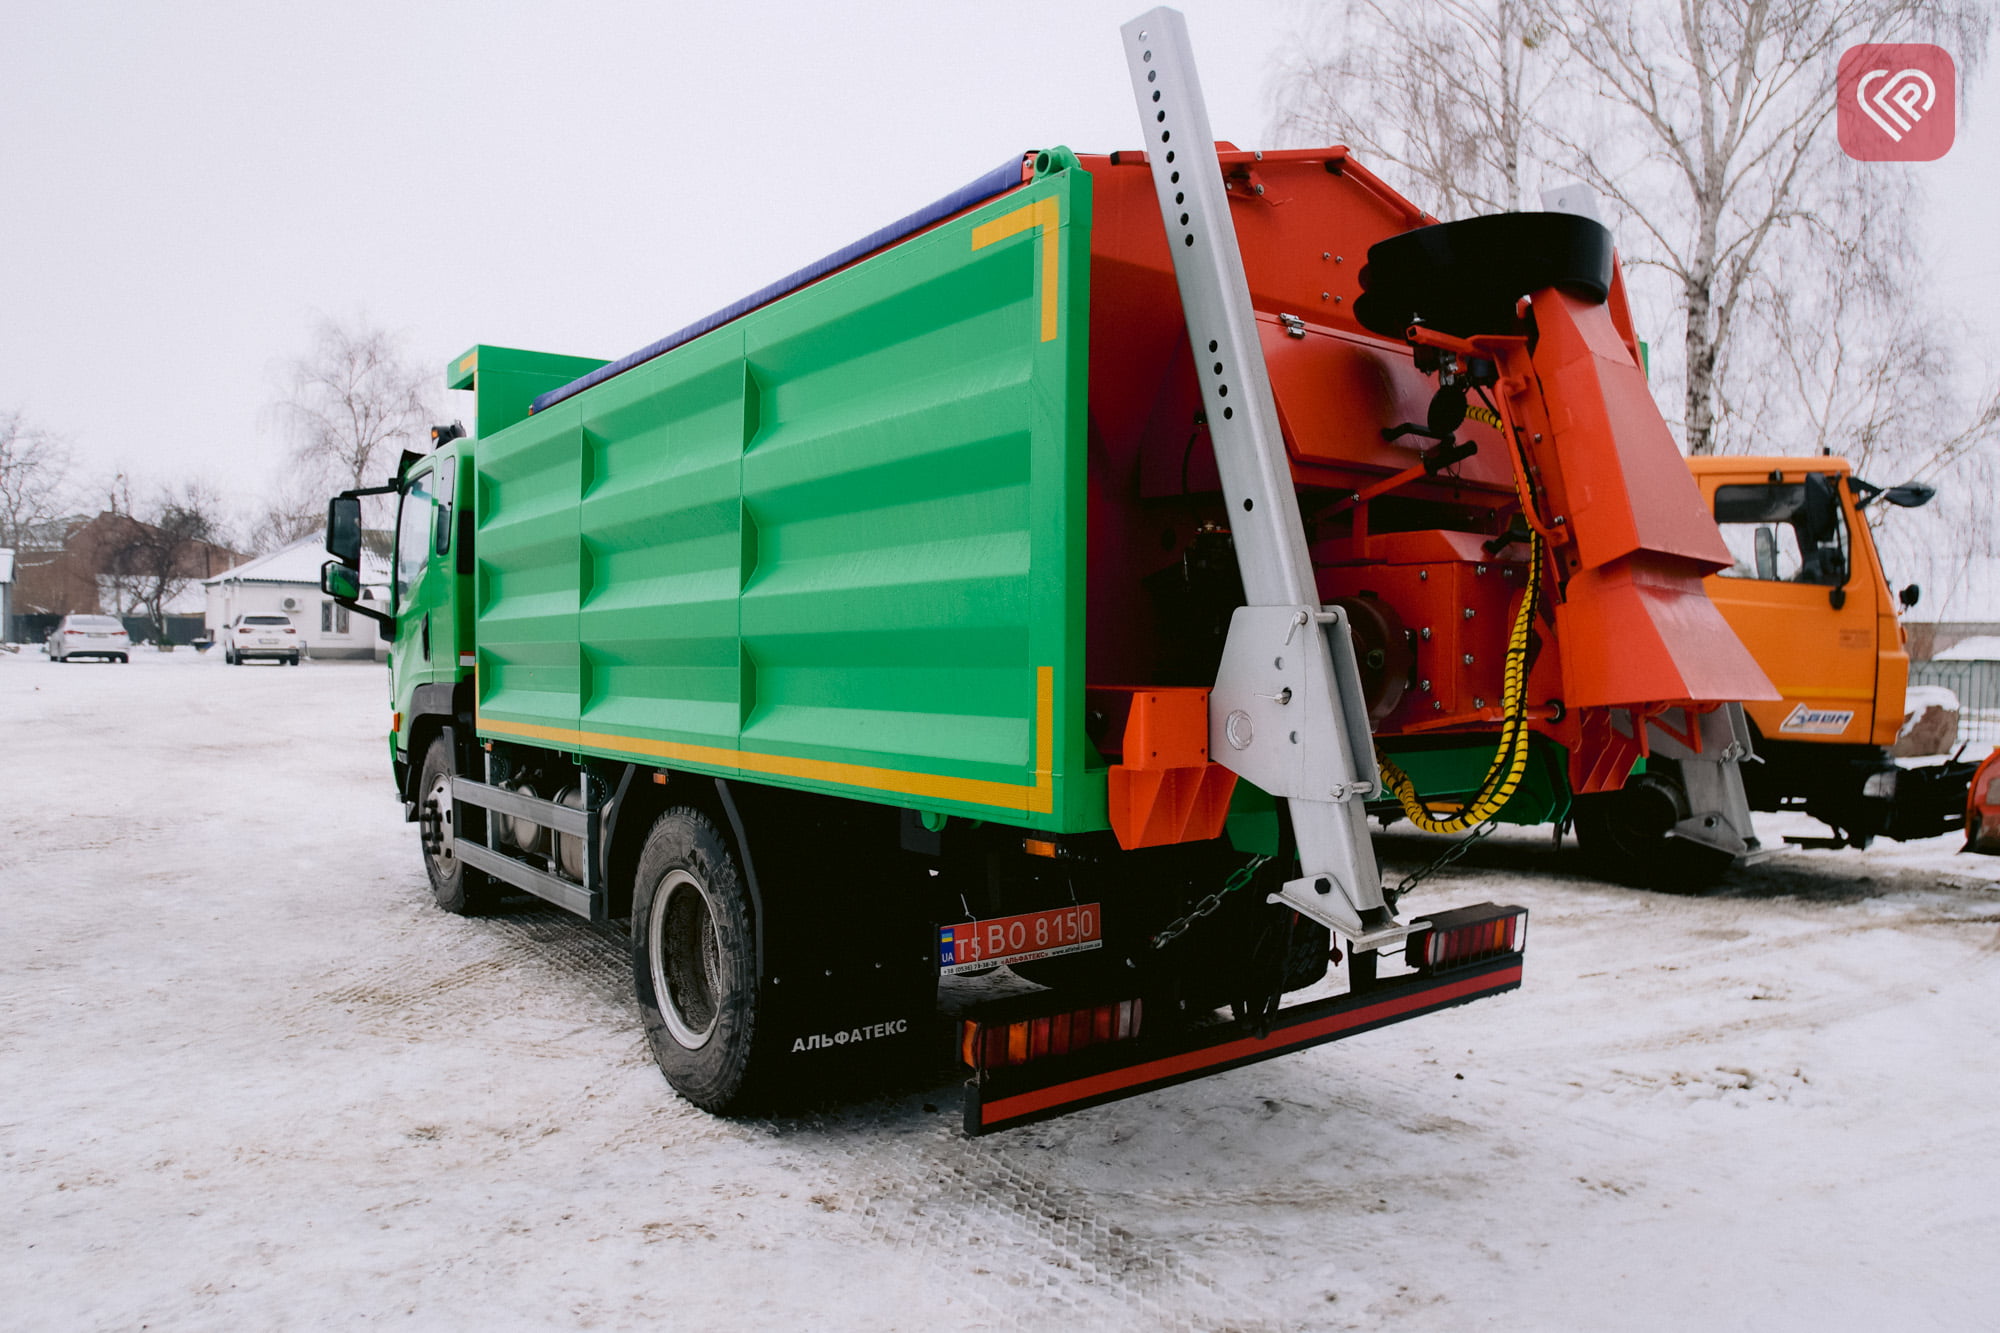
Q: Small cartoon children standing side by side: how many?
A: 0